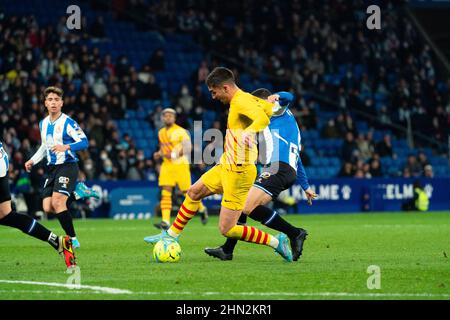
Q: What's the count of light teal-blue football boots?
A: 4